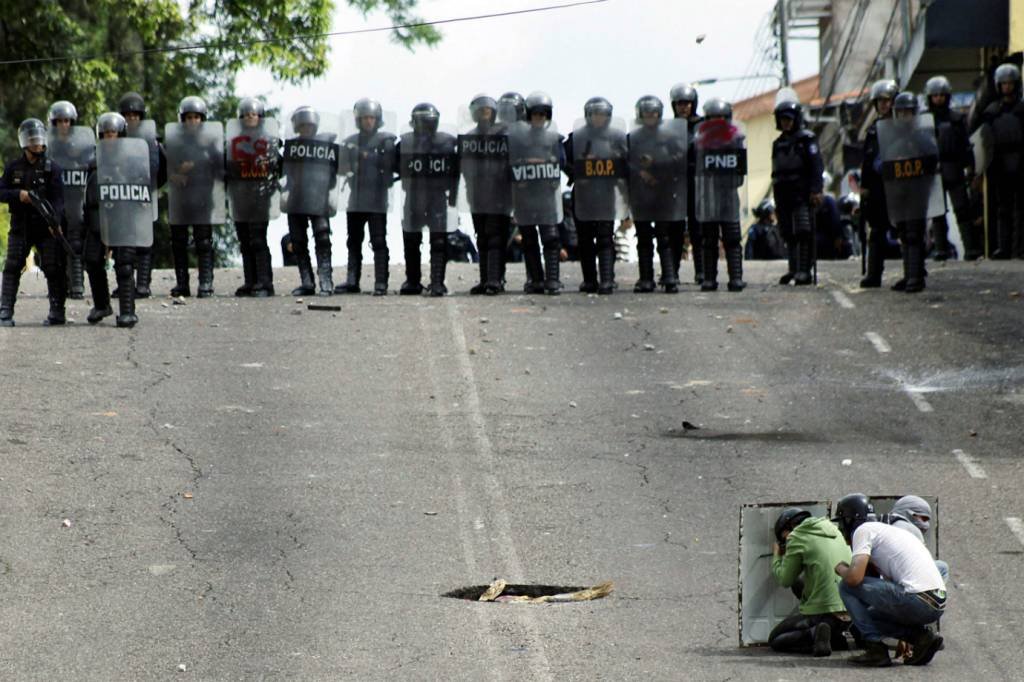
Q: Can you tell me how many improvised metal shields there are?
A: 2